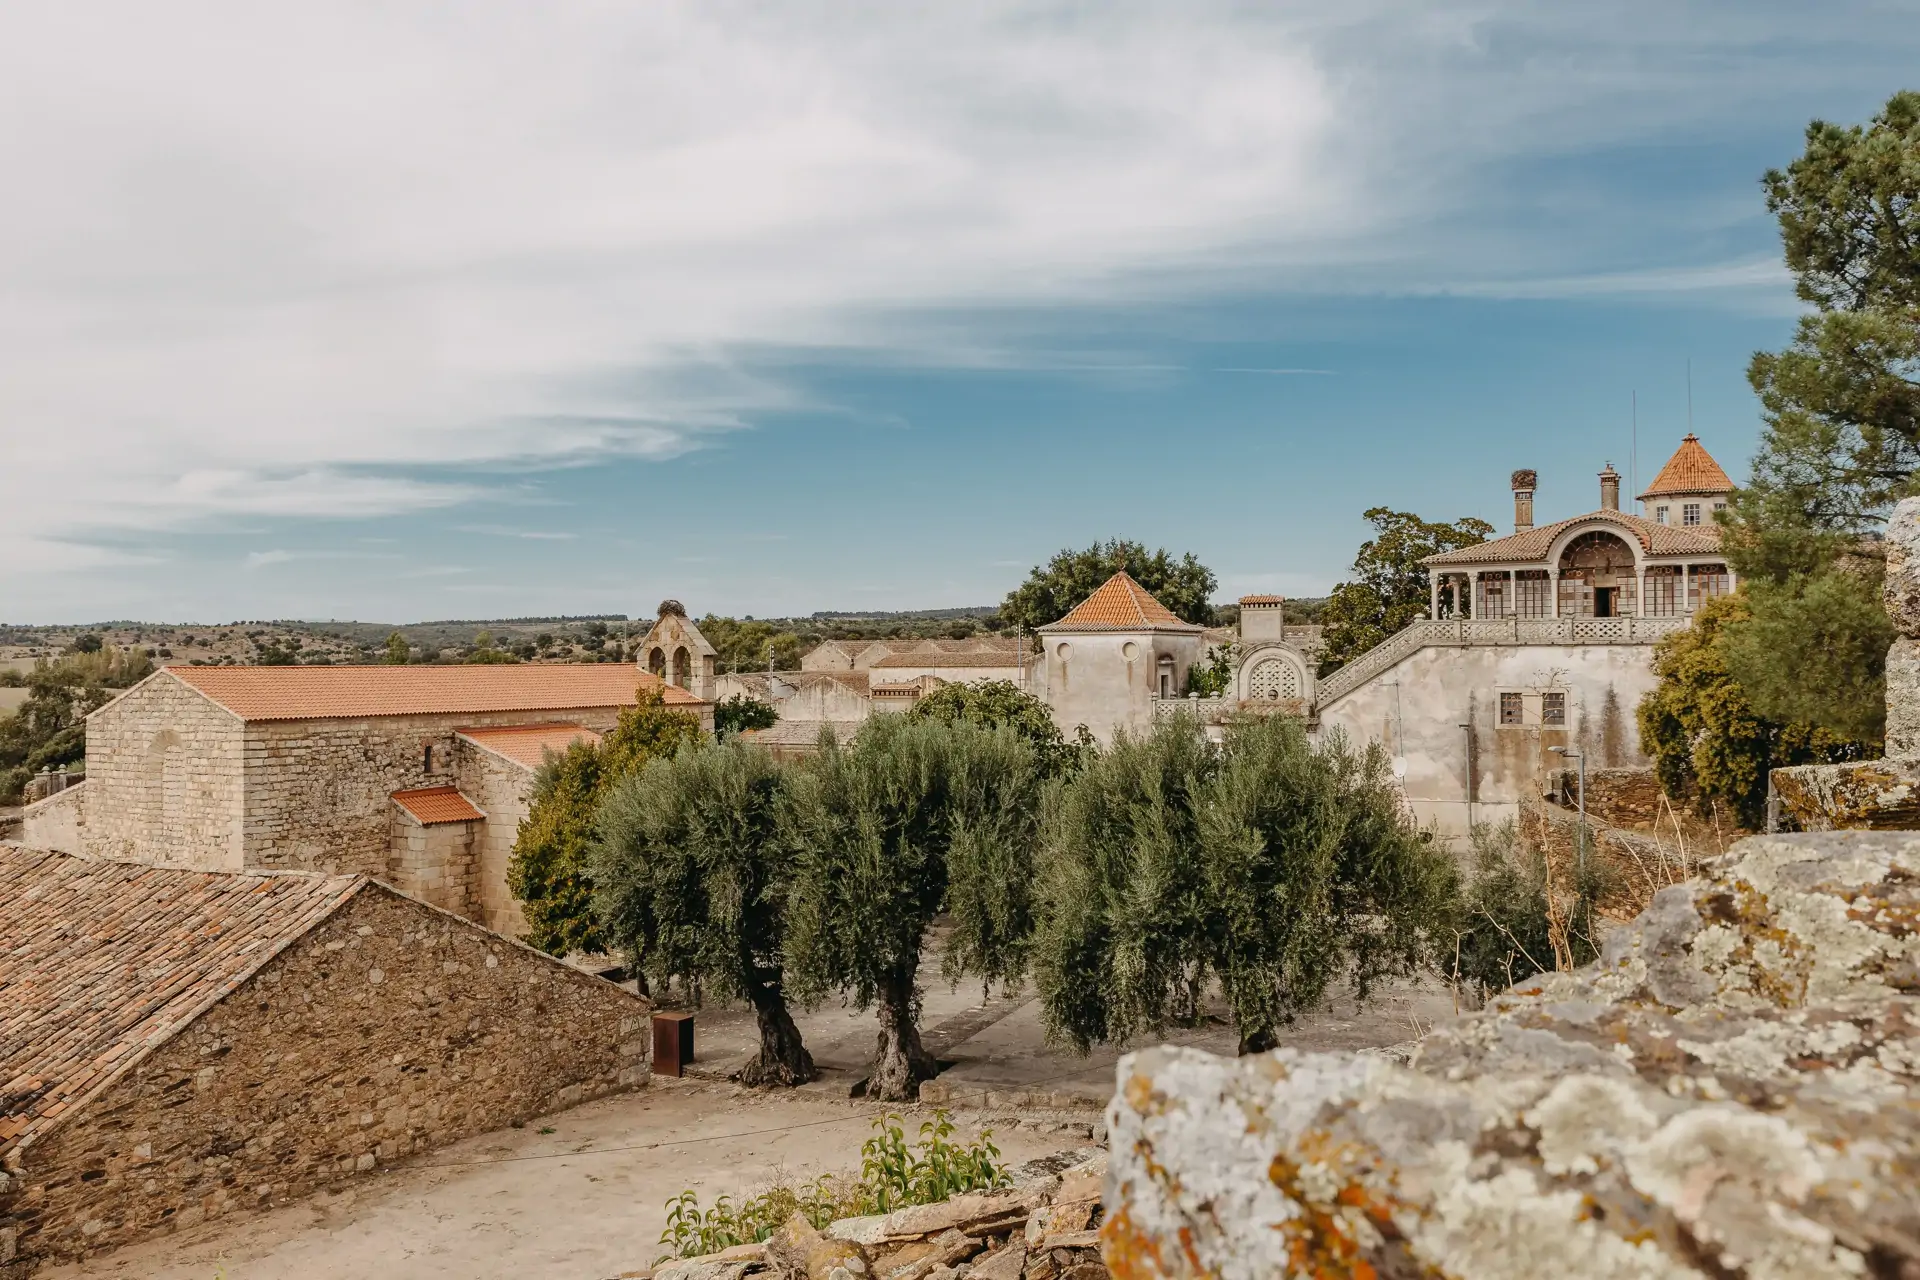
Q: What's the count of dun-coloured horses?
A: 0